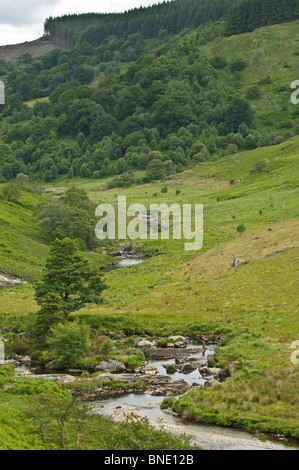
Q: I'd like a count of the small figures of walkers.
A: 2